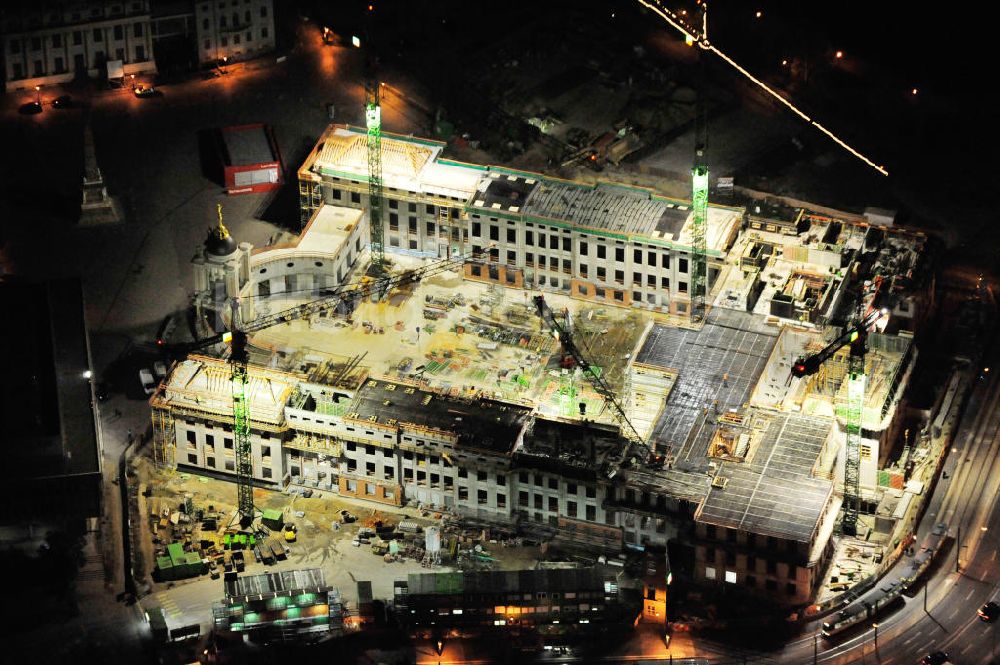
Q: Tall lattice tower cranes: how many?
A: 5